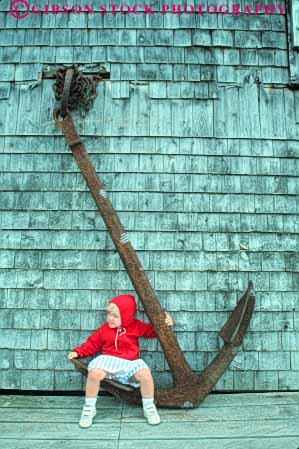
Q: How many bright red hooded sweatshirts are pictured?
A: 1